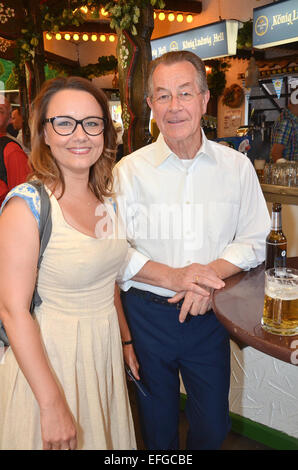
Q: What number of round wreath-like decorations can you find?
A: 1